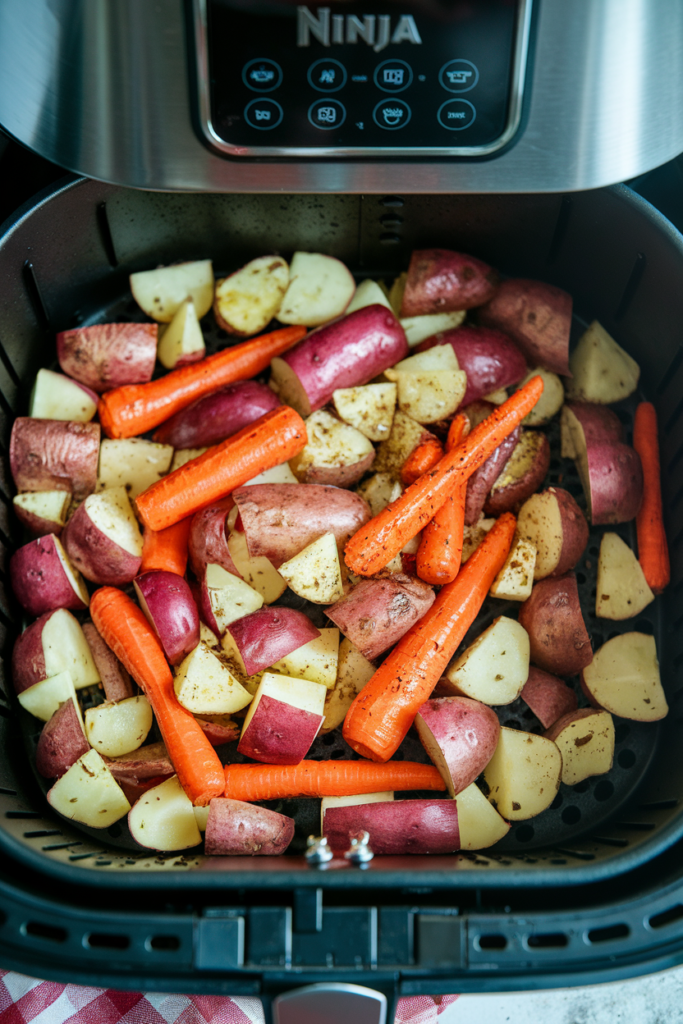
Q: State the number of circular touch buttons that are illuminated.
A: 8